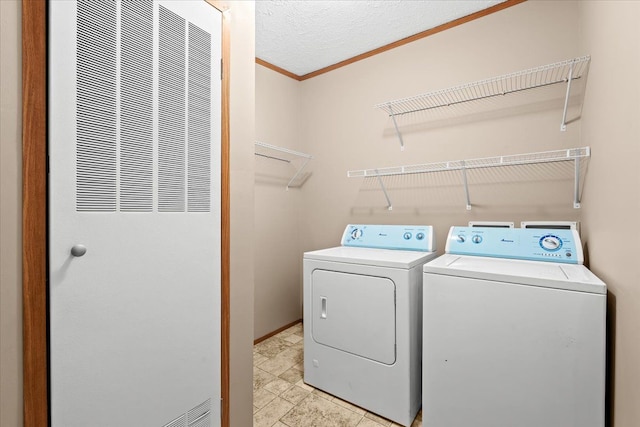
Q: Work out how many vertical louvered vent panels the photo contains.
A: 4